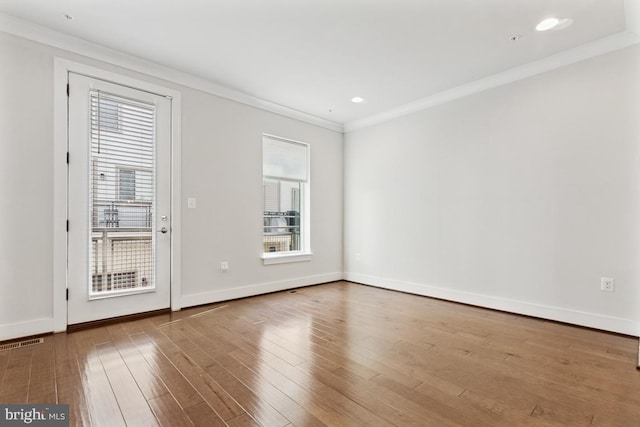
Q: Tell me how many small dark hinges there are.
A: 4